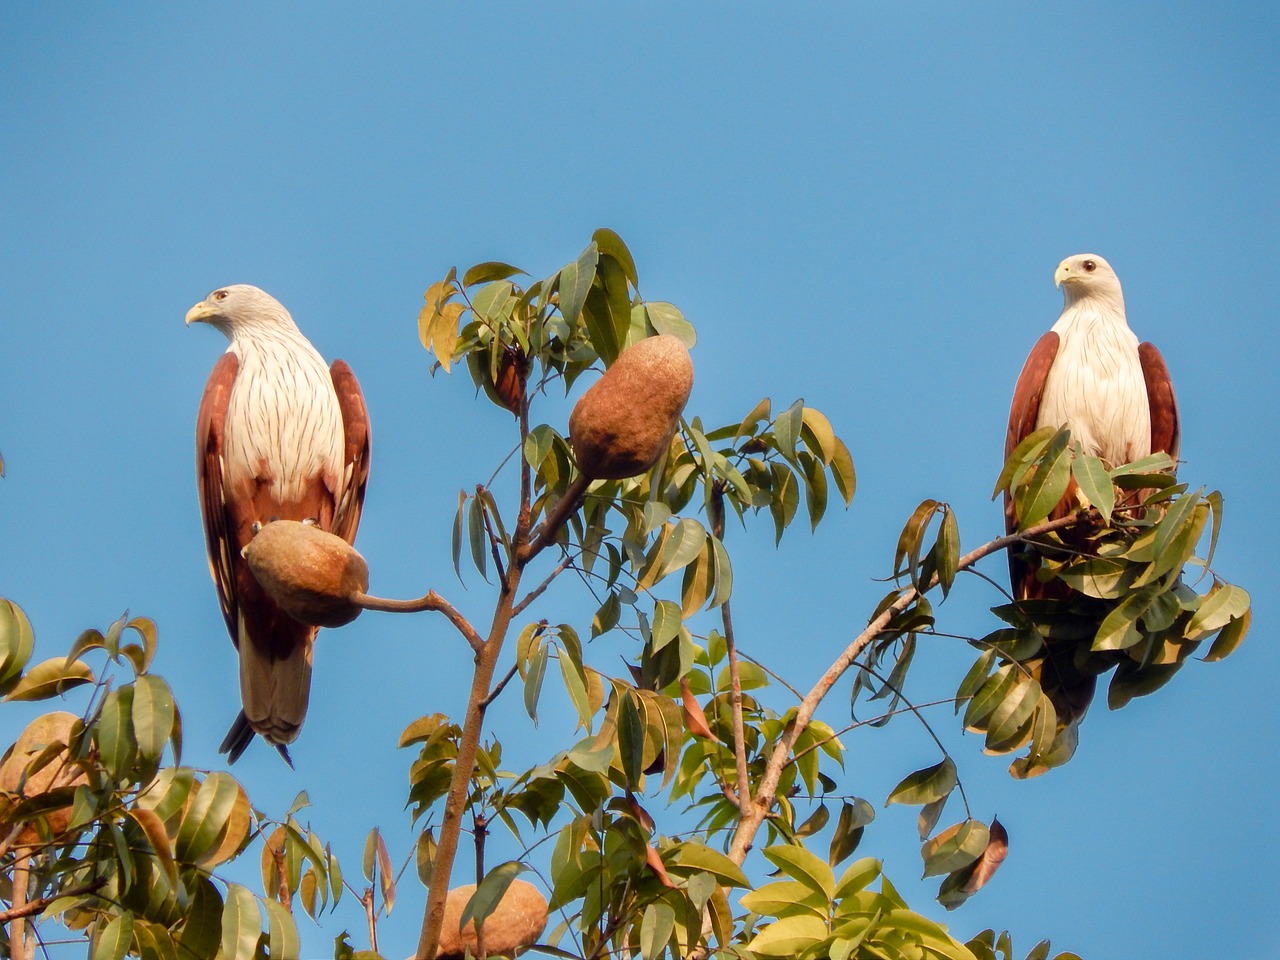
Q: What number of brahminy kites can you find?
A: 2